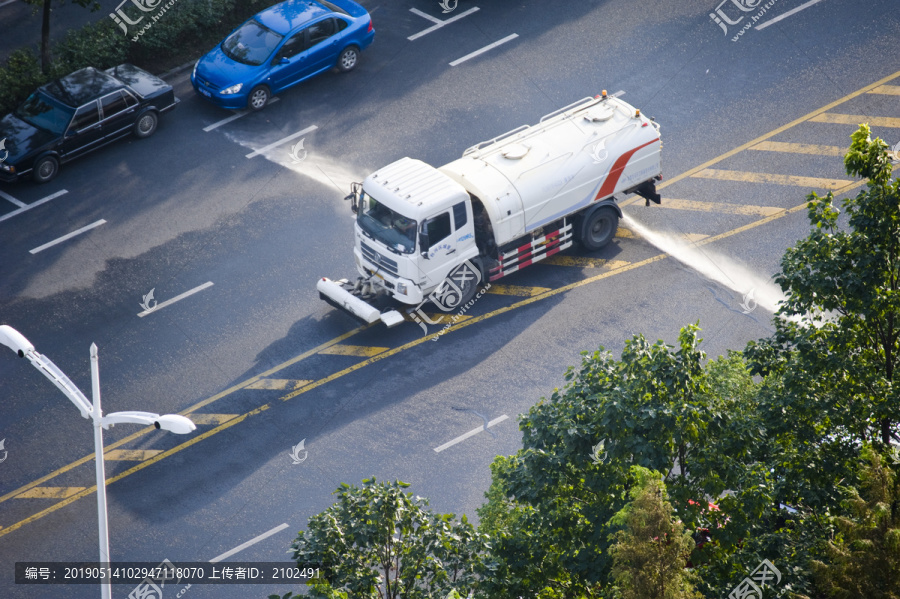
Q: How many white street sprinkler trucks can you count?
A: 1